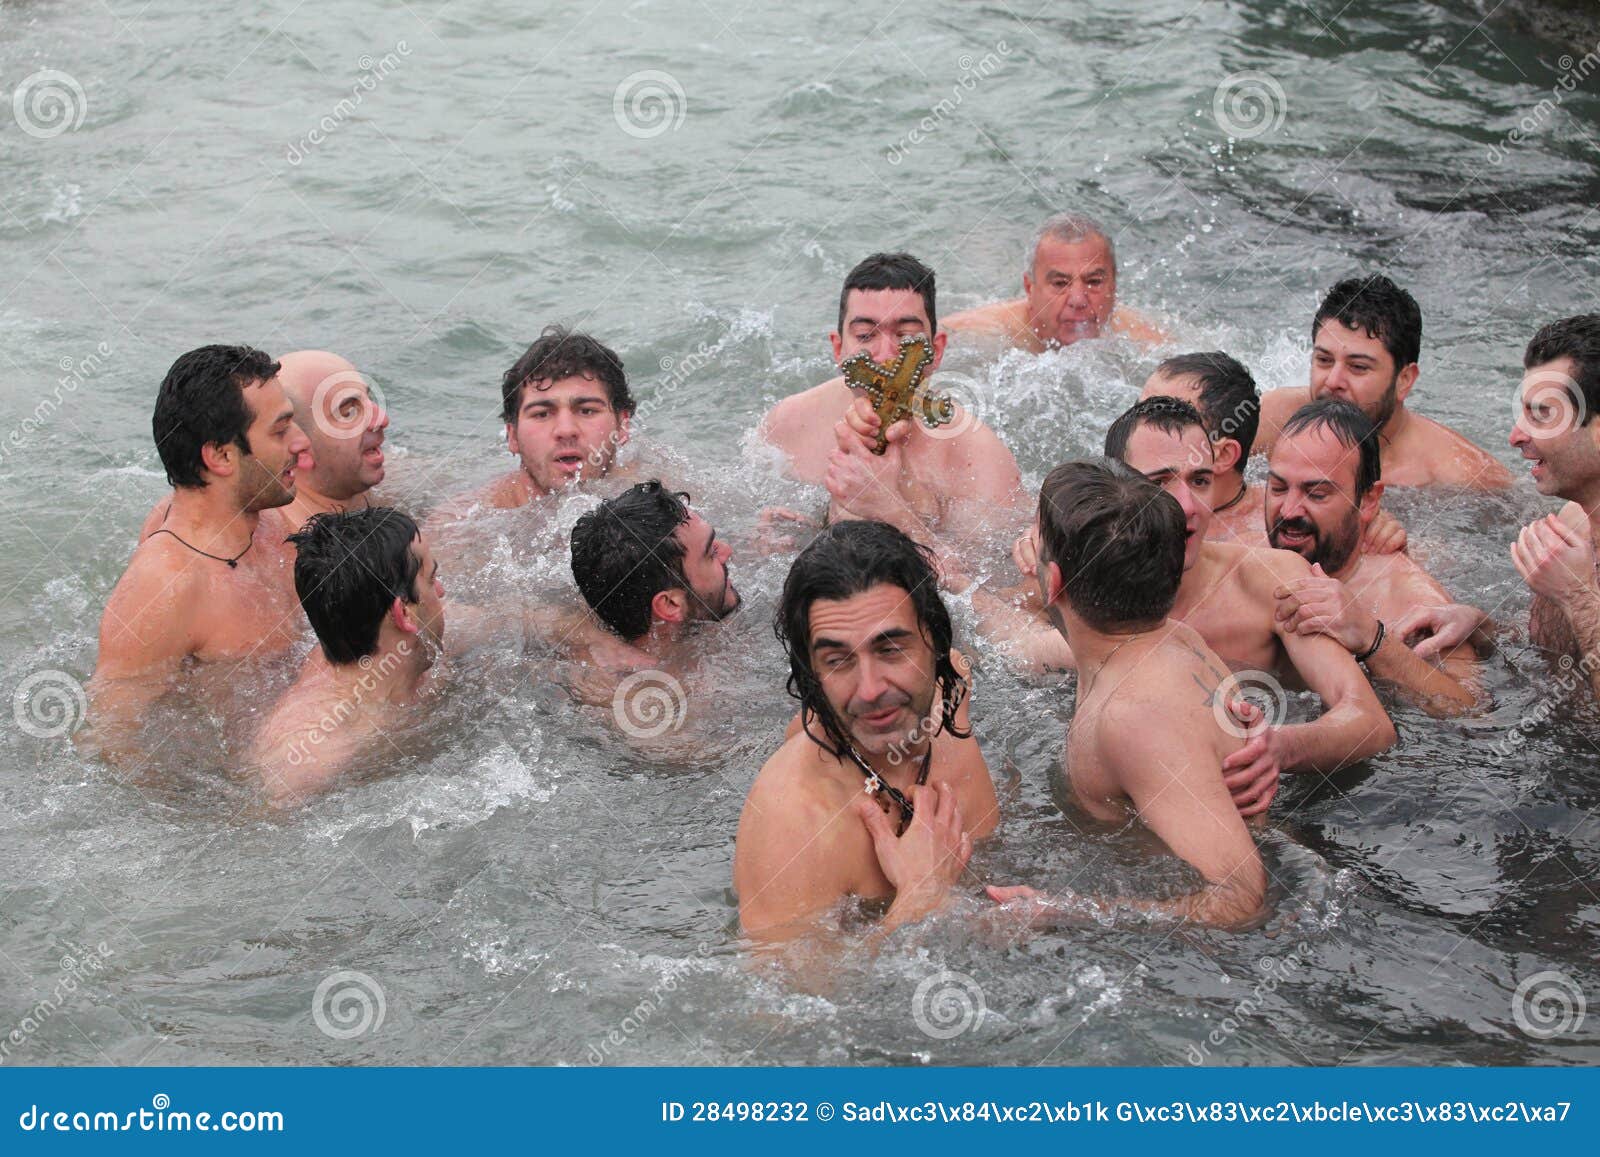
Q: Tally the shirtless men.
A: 14